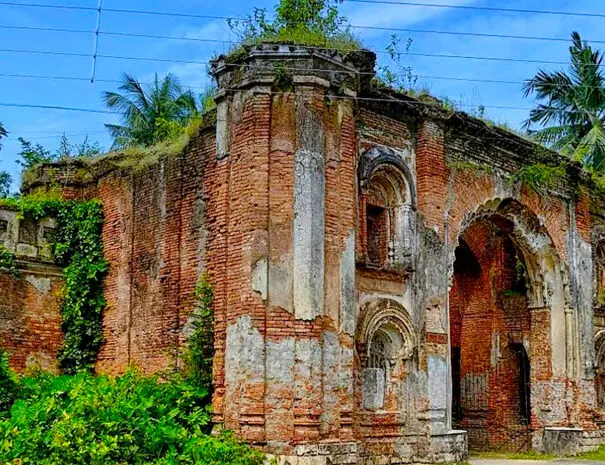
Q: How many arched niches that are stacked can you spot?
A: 2